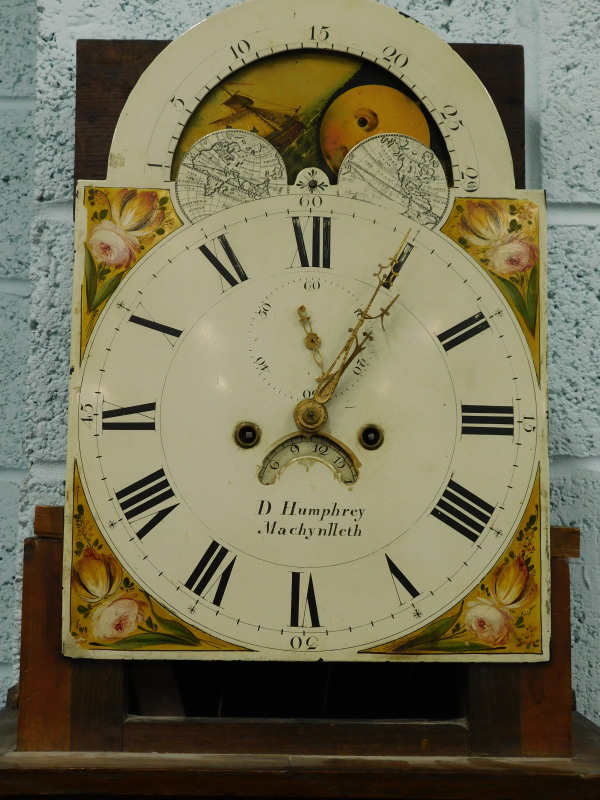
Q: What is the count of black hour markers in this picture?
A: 12